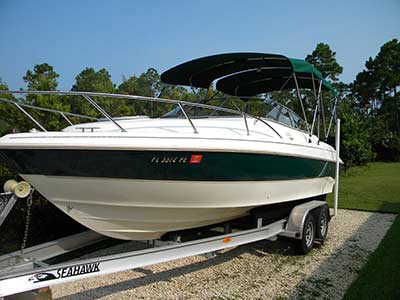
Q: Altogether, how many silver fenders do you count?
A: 1